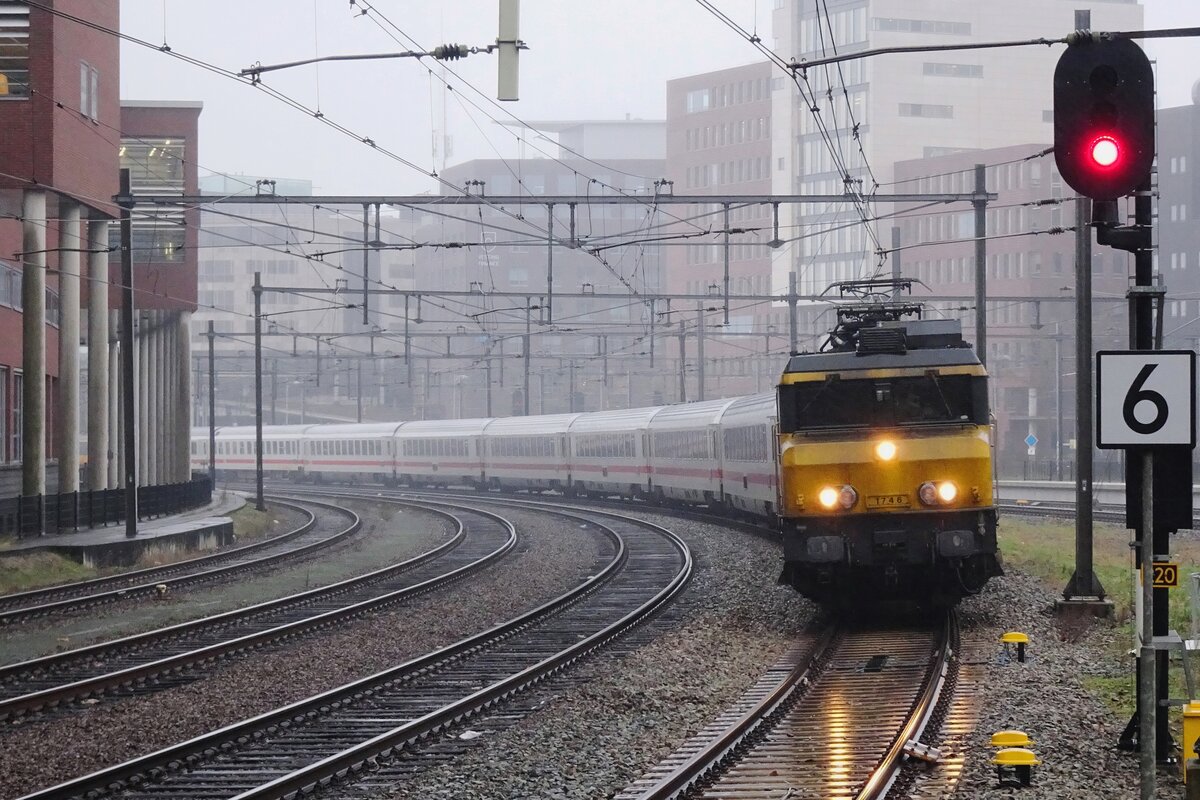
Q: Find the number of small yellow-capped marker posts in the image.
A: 3